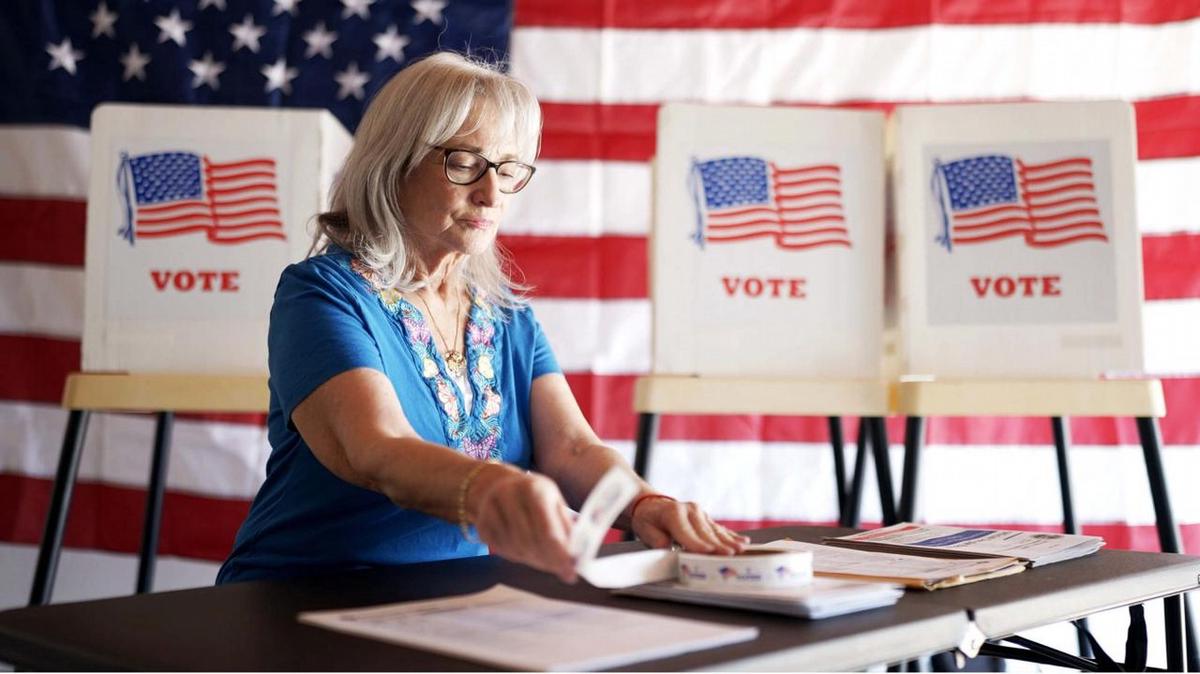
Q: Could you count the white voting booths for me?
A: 3